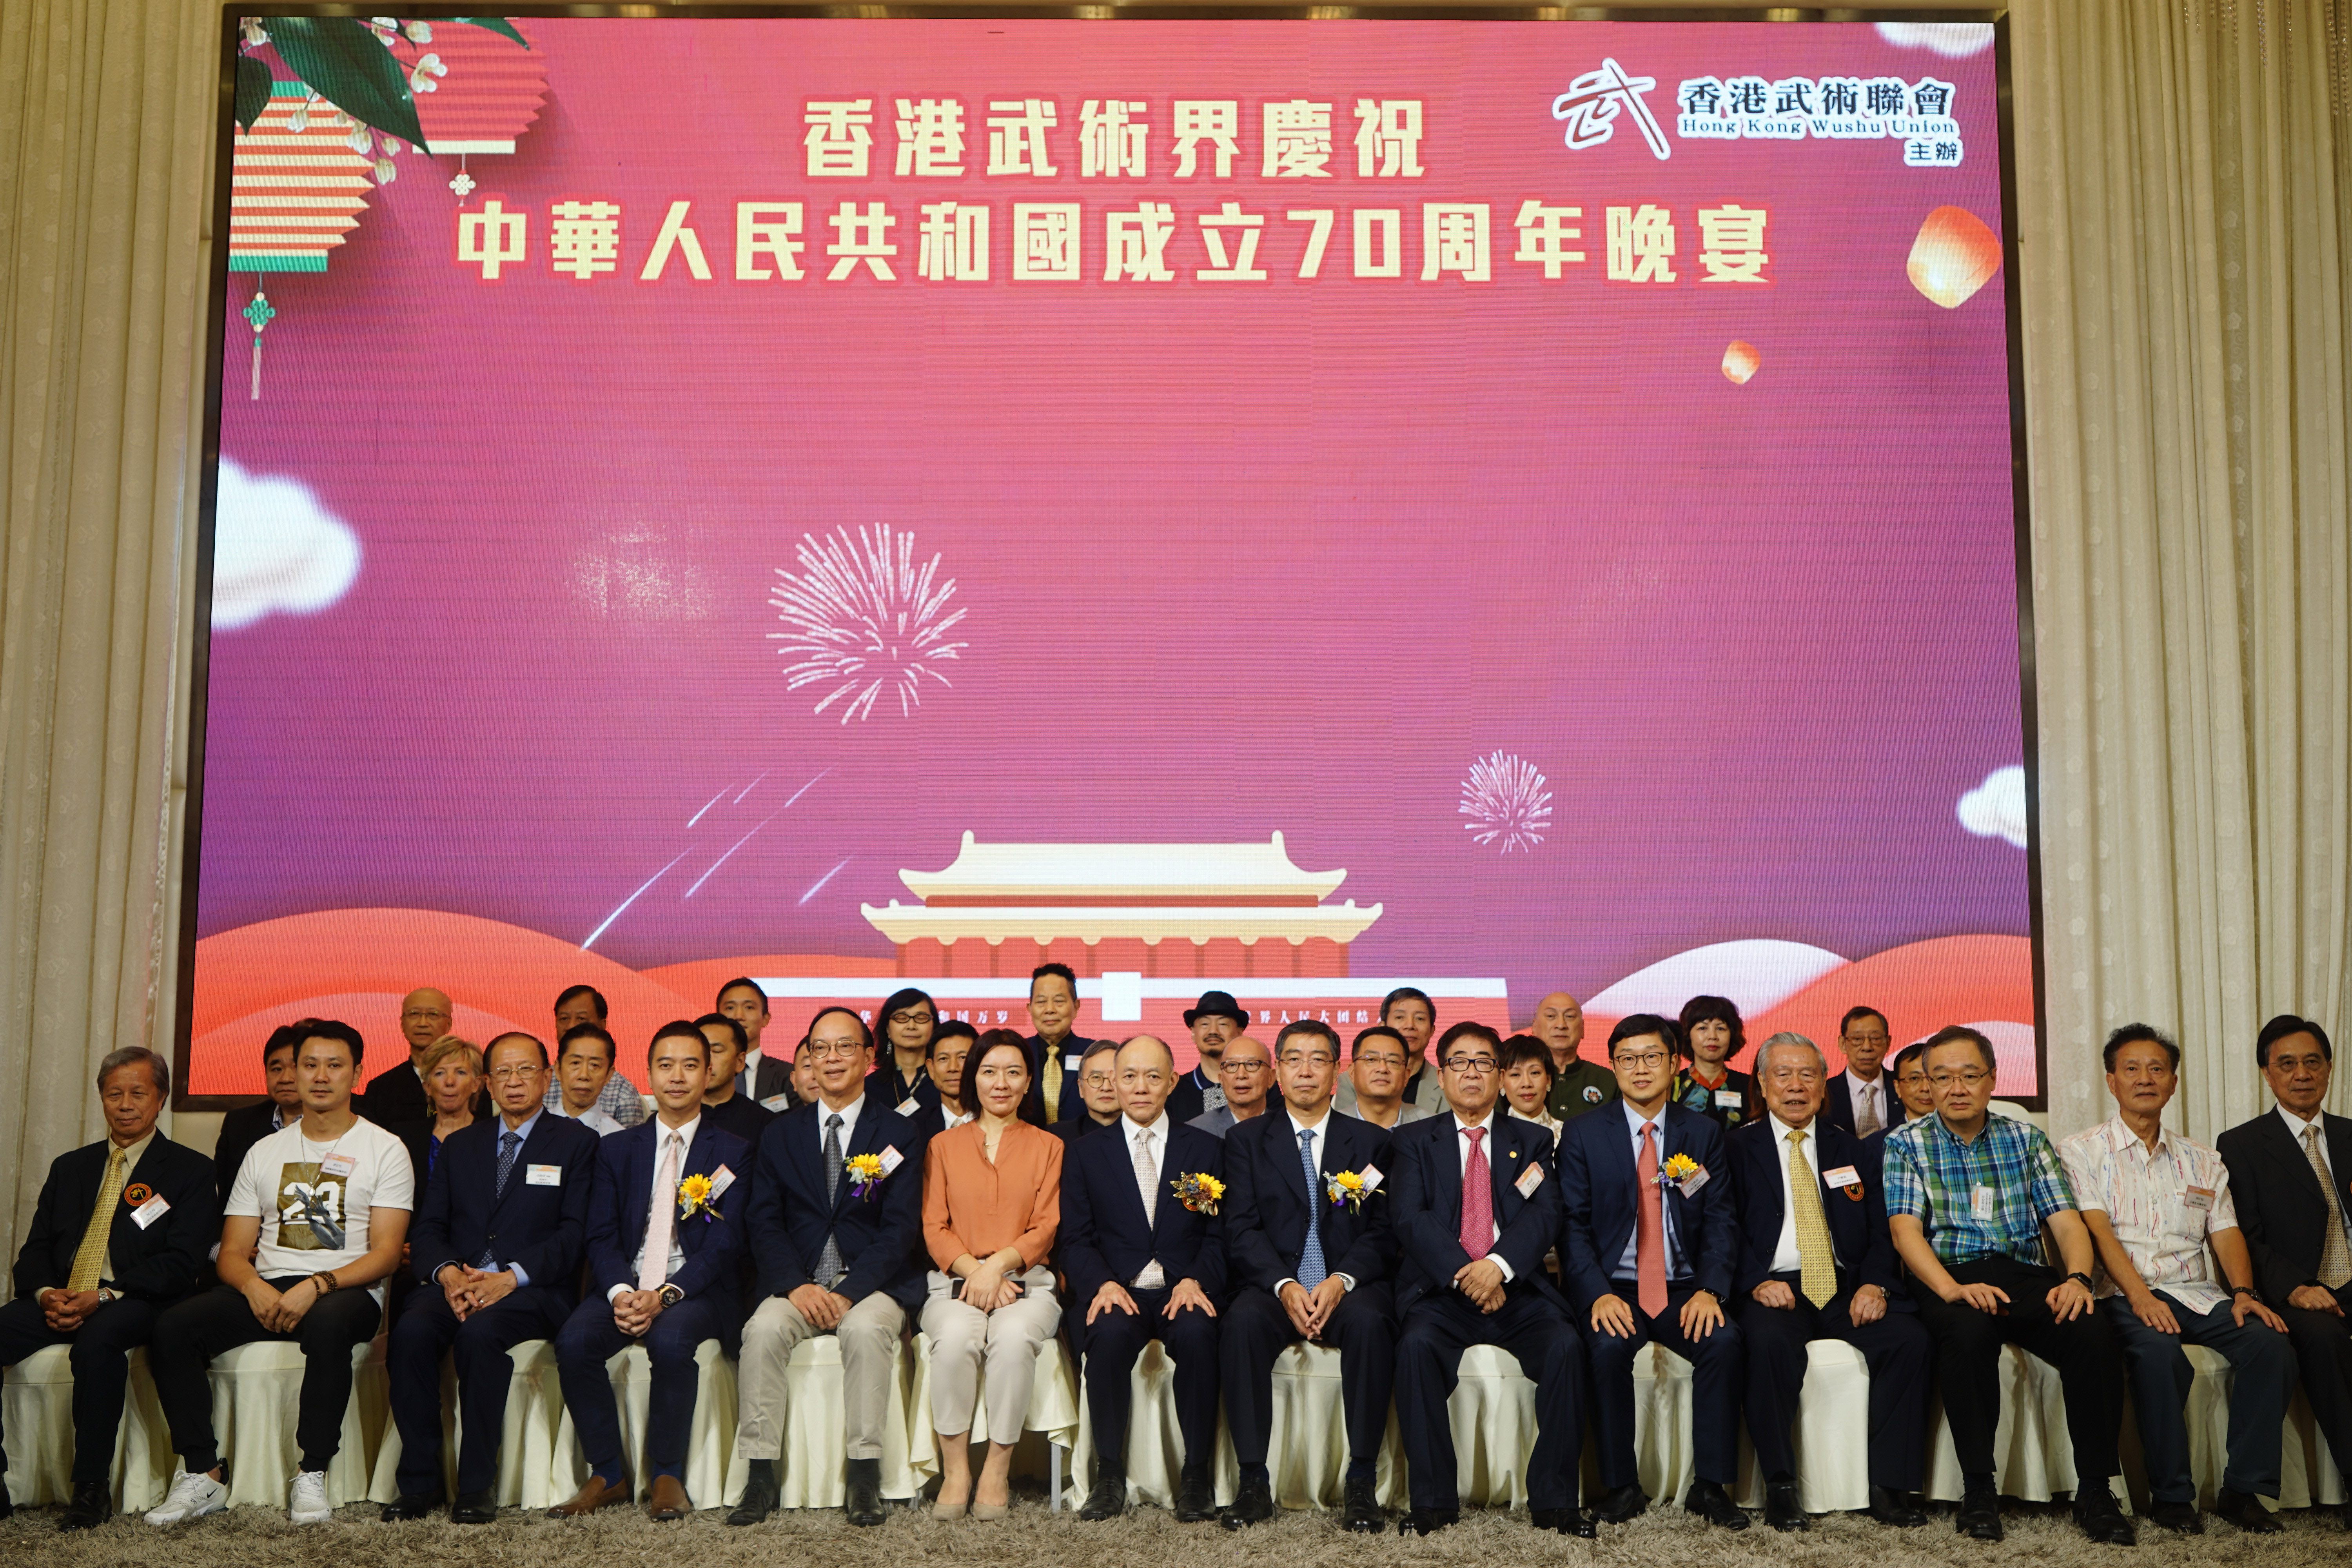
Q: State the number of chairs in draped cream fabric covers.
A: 14